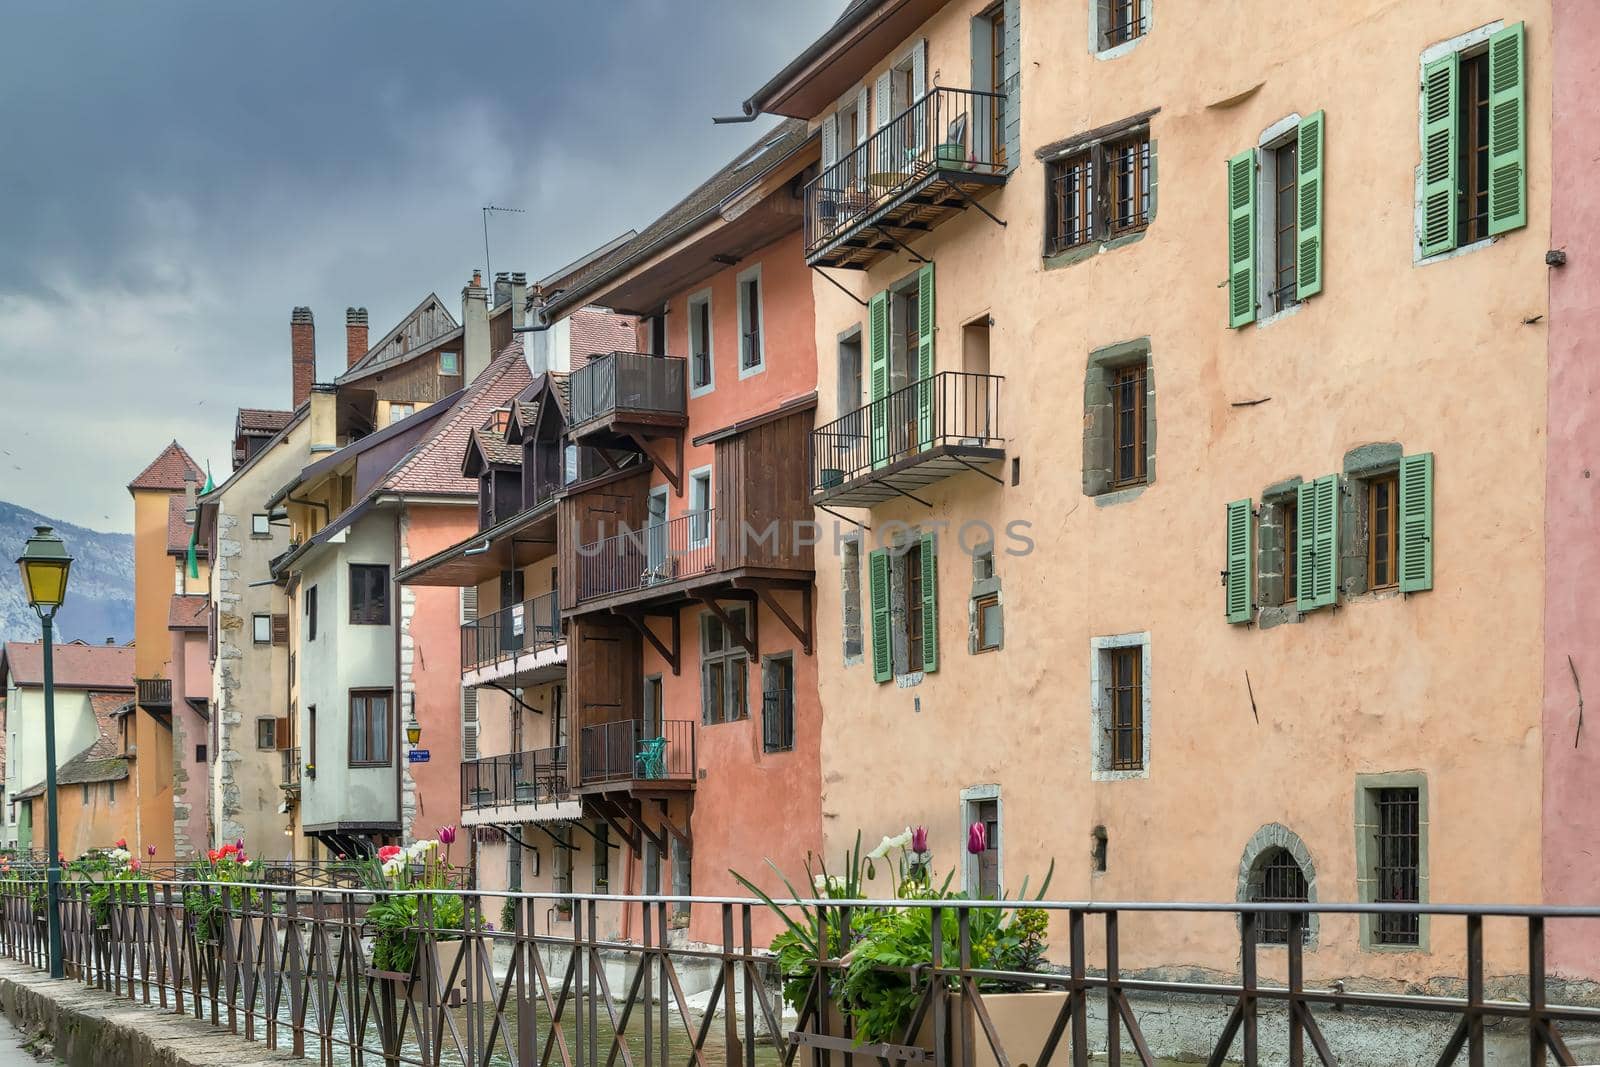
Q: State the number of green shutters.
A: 12